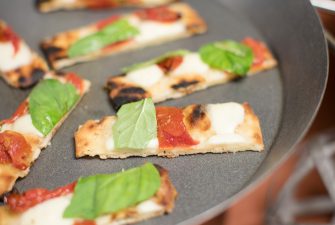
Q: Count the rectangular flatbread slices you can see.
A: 7